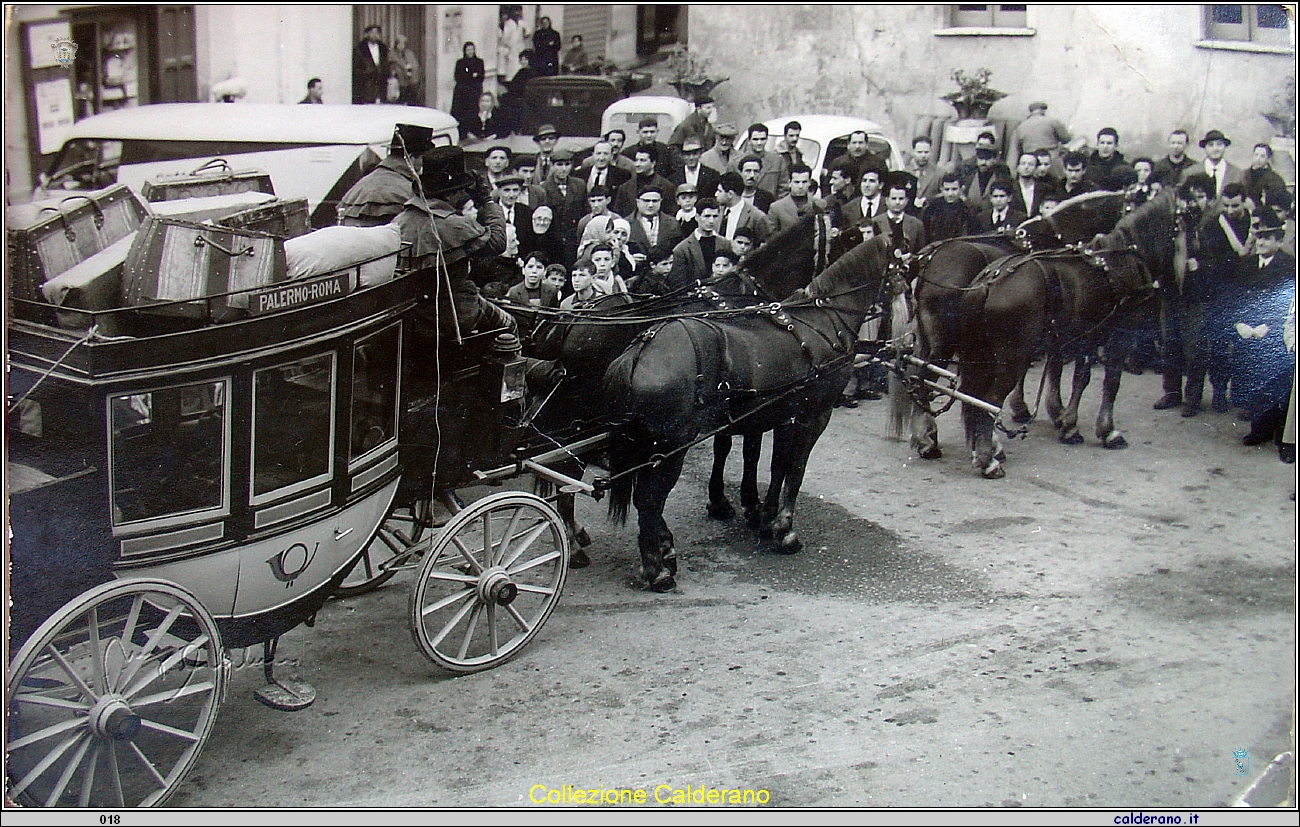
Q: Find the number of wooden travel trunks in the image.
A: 4